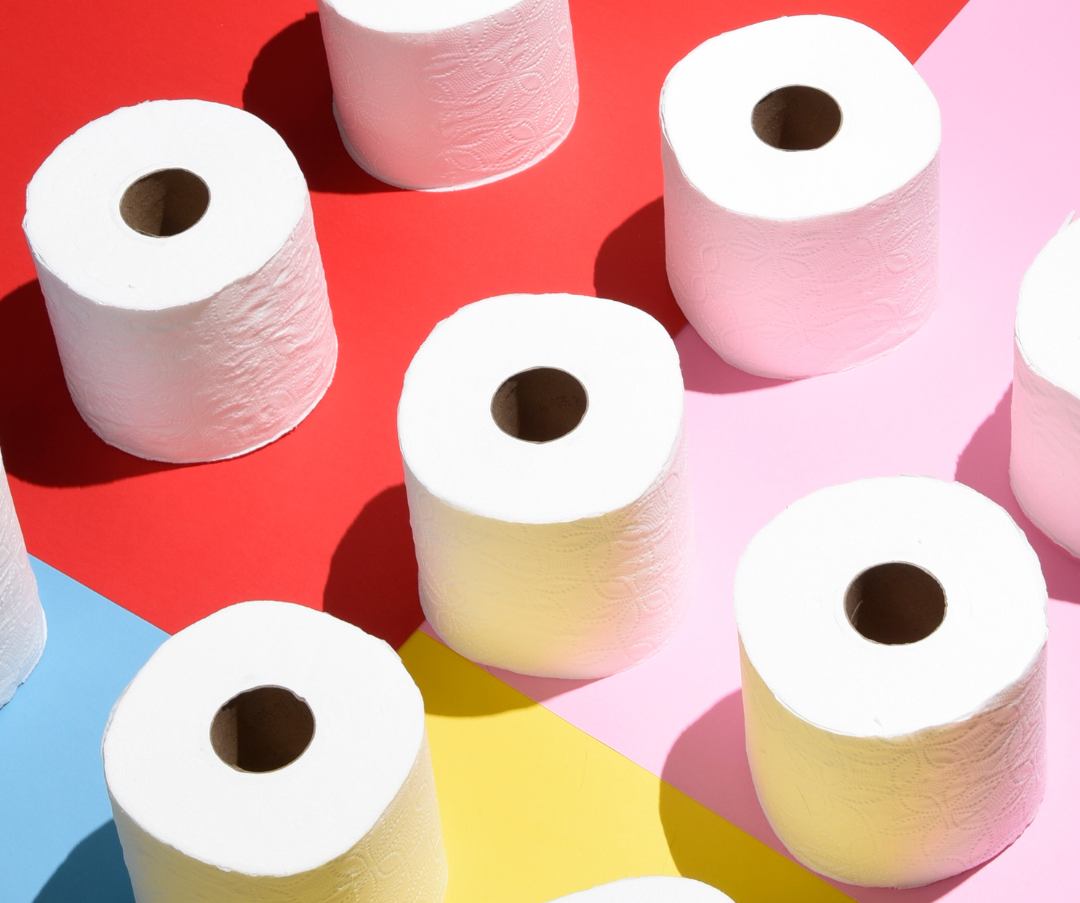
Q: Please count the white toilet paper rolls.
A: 9